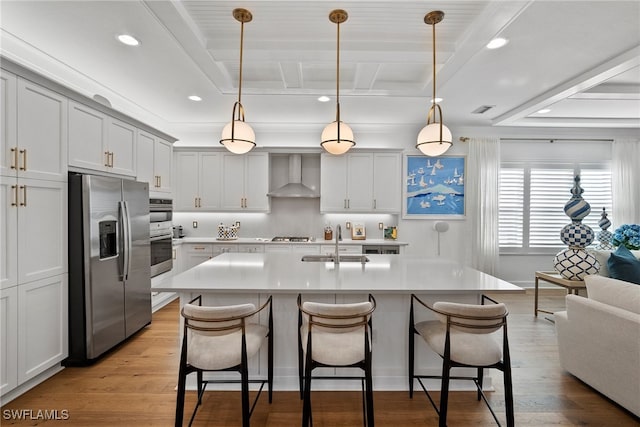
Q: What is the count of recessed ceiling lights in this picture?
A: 6